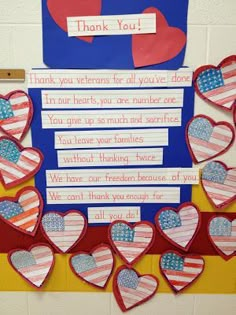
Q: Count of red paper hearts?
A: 2